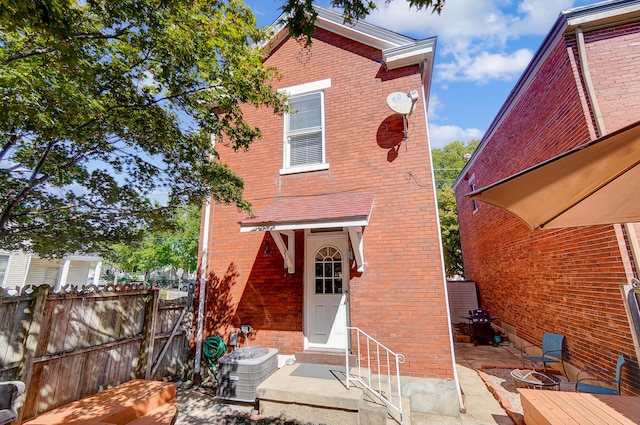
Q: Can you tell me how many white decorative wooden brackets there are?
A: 2